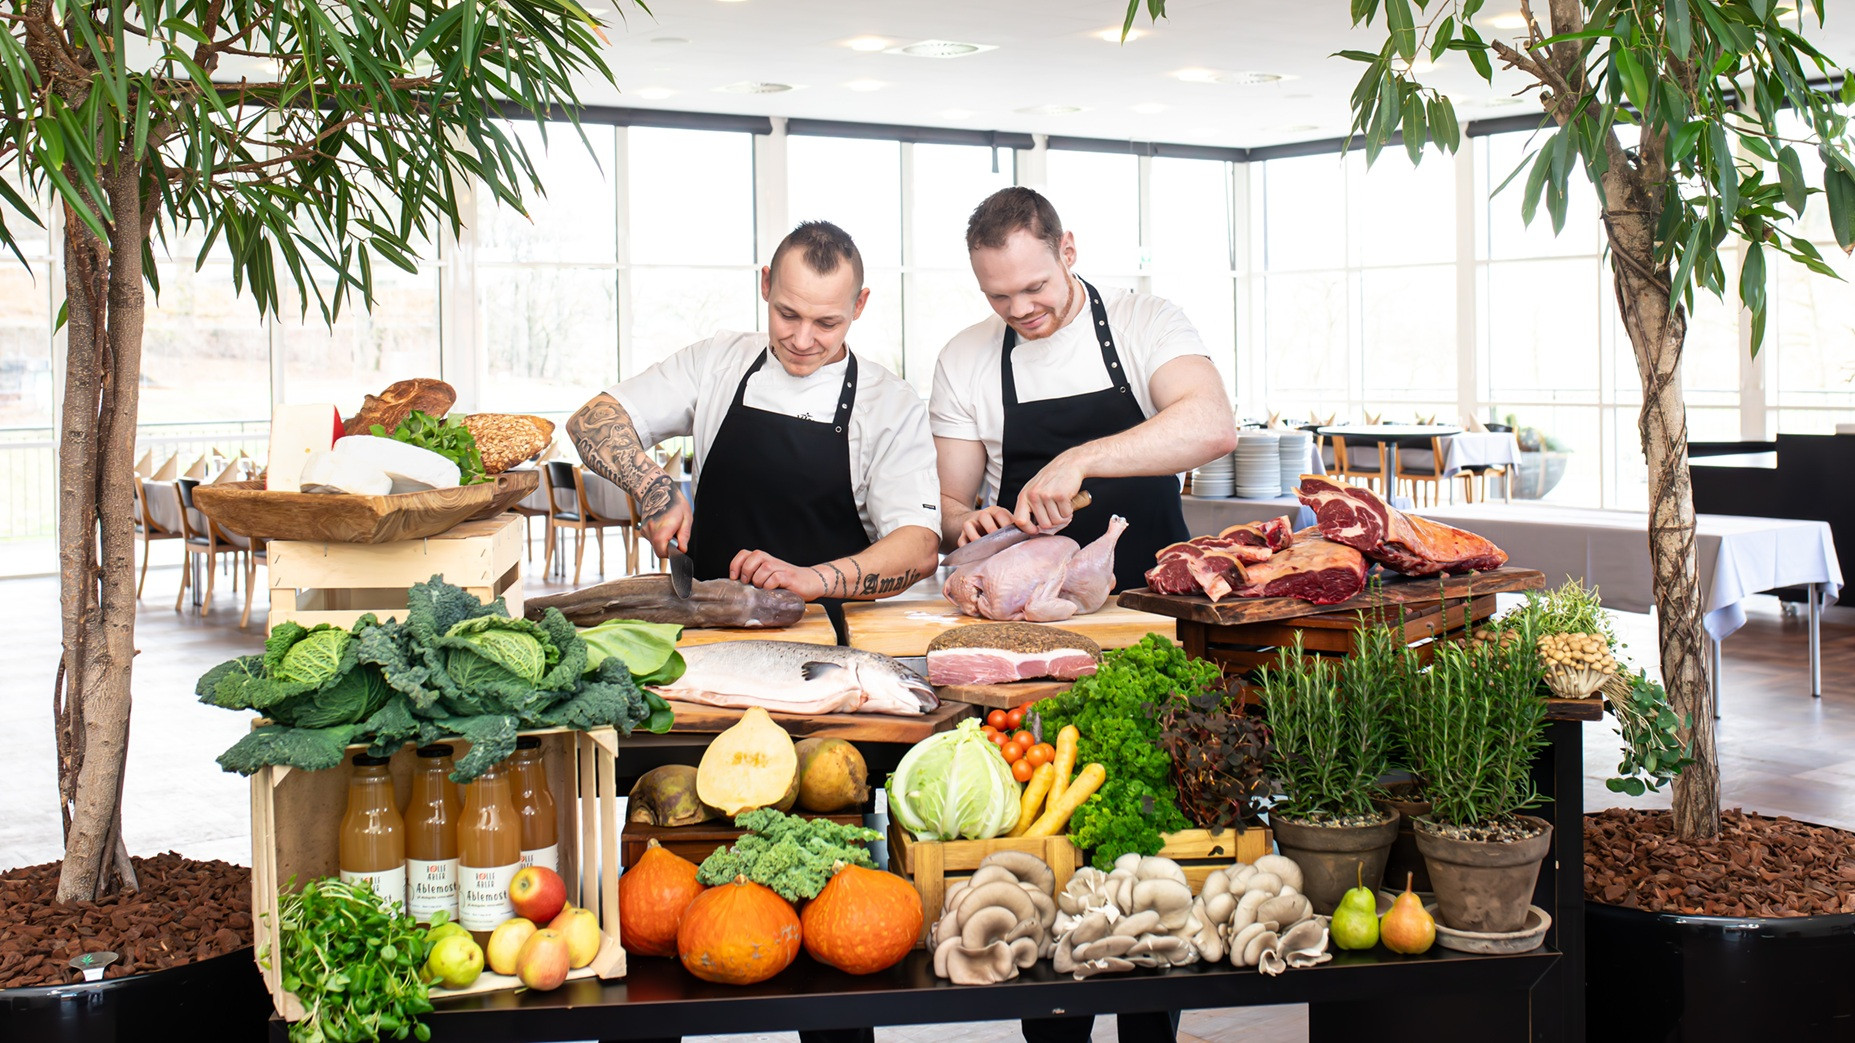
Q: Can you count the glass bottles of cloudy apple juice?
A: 4